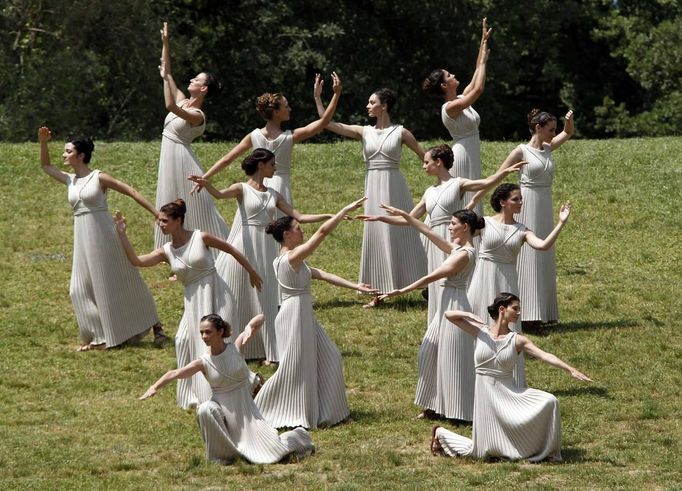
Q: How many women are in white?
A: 14